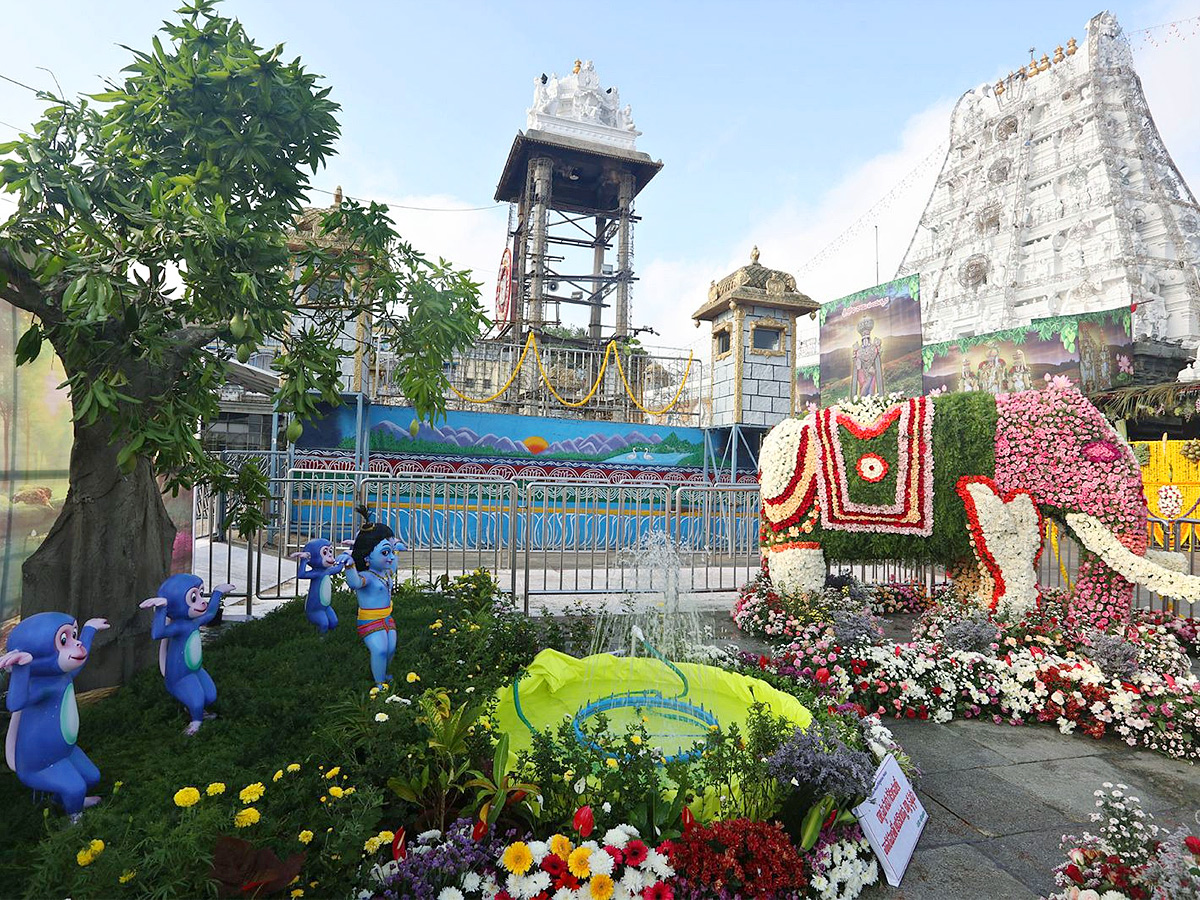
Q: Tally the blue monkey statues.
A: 3